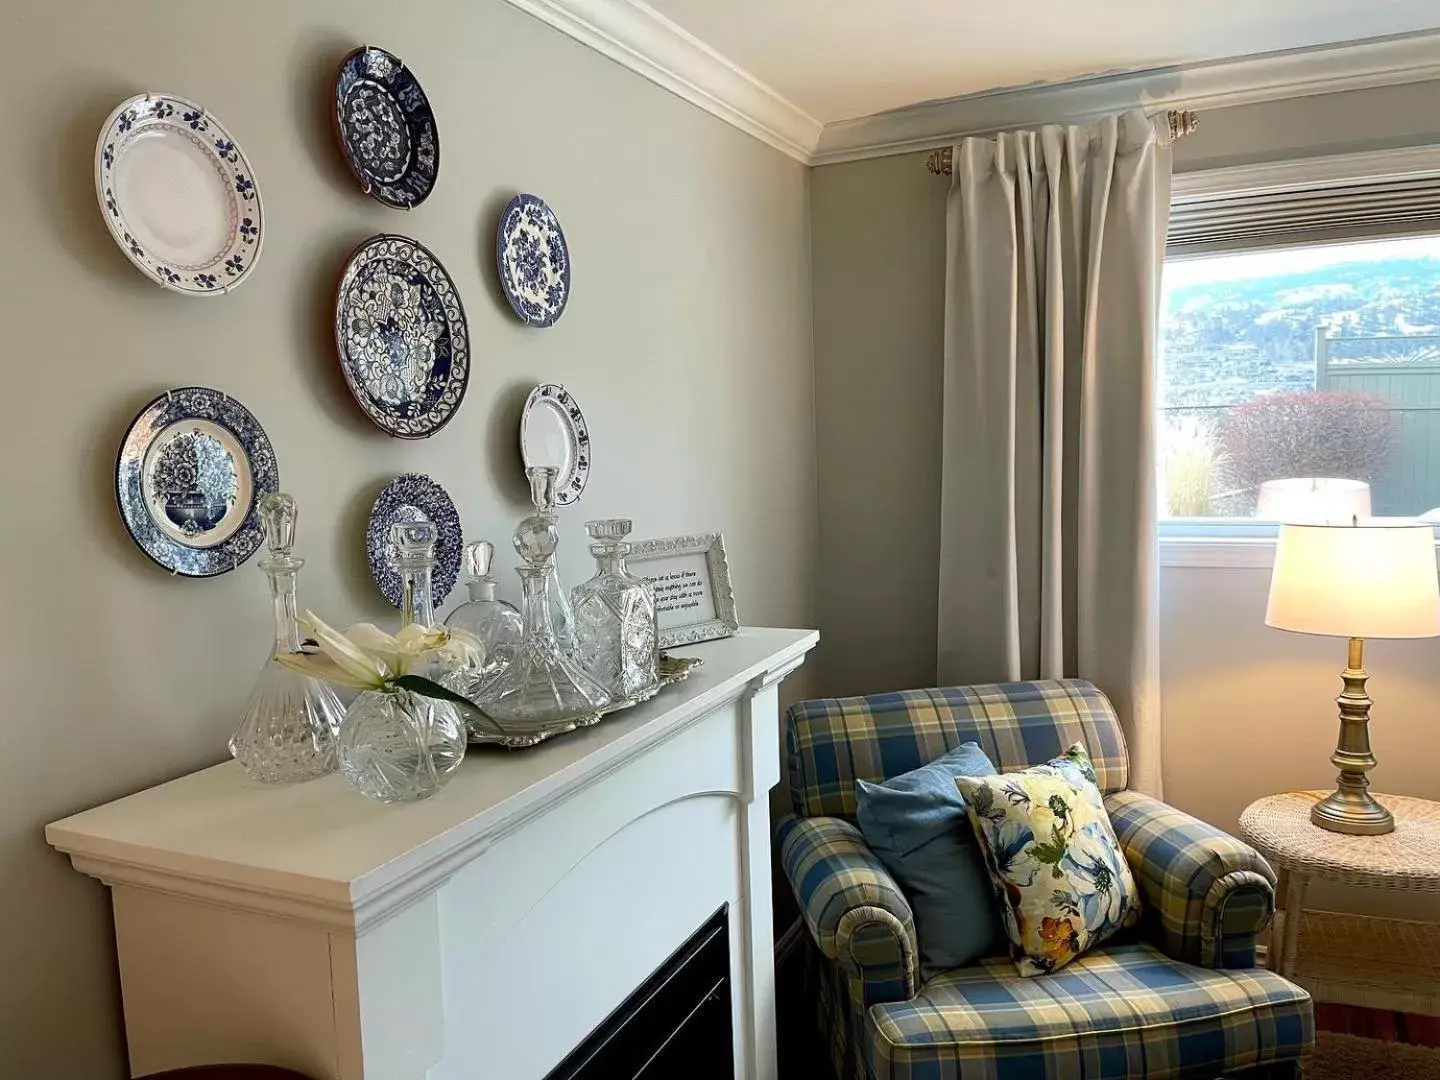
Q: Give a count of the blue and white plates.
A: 7